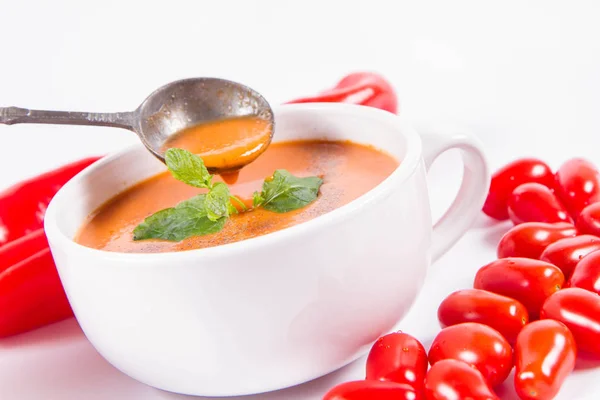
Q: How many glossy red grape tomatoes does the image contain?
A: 15